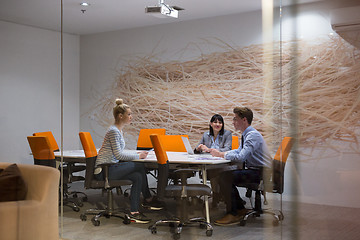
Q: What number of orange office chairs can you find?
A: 8